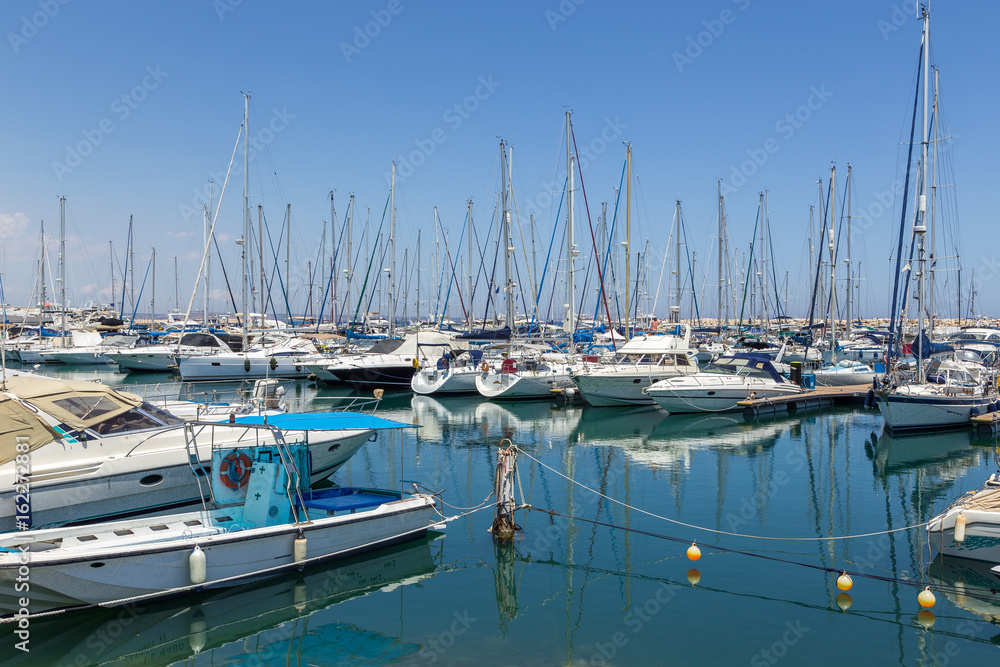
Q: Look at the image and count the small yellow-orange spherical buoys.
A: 3